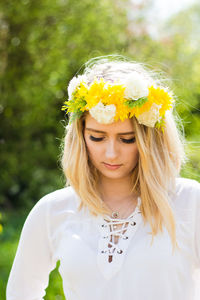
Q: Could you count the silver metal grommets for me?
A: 6